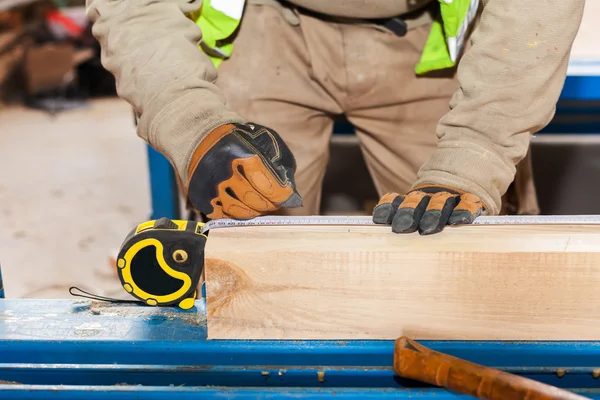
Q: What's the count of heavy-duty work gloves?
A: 2